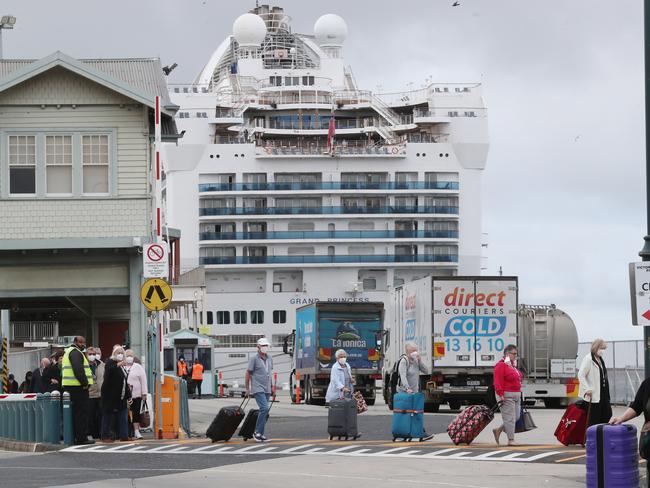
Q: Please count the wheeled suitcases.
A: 7